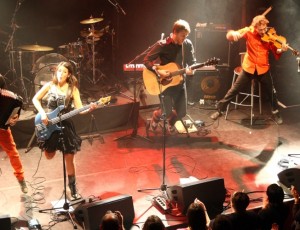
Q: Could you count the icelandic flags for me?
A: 0